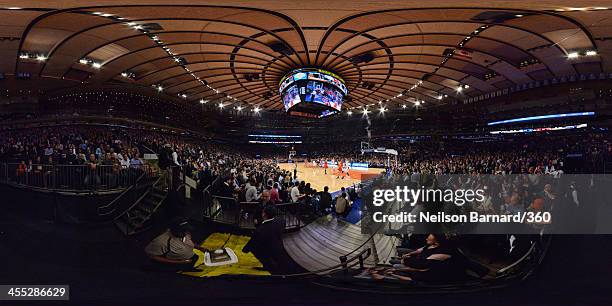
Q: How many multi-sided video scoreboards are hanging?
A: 1